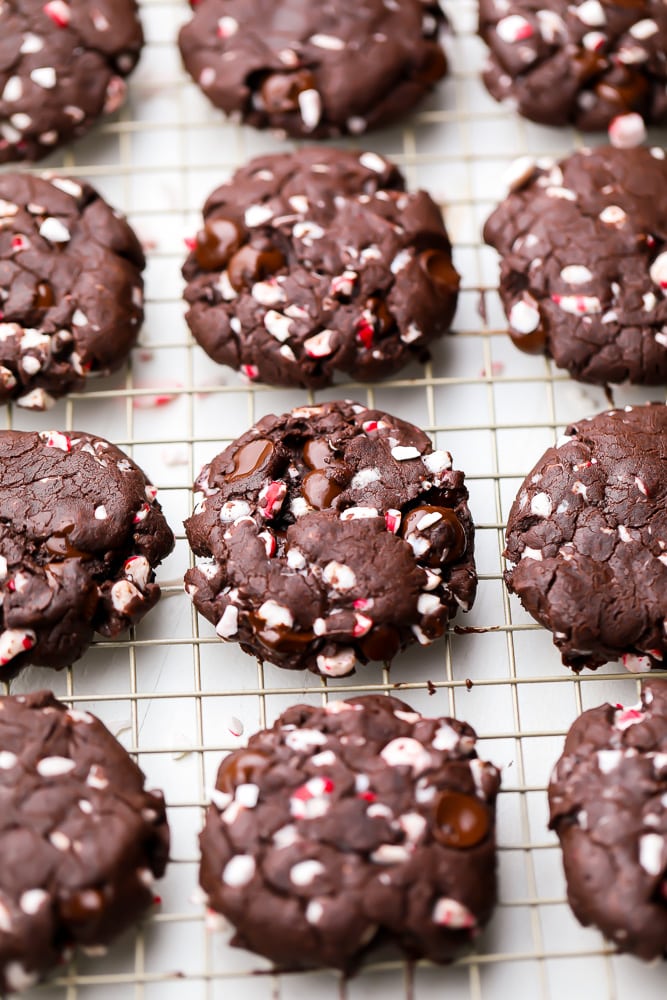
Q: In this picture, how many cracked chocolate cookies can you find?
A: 12